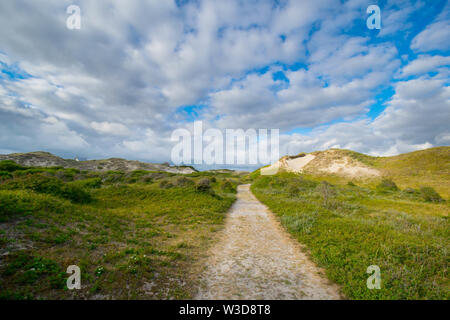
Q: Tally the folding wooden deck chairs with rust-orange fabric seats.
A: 0